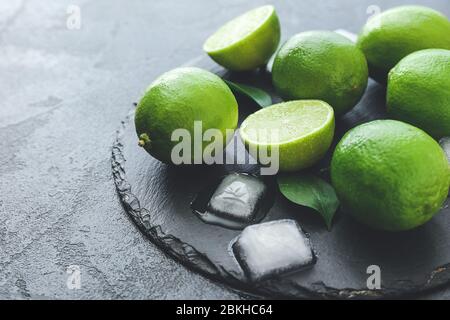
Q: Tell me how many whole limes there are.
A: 5